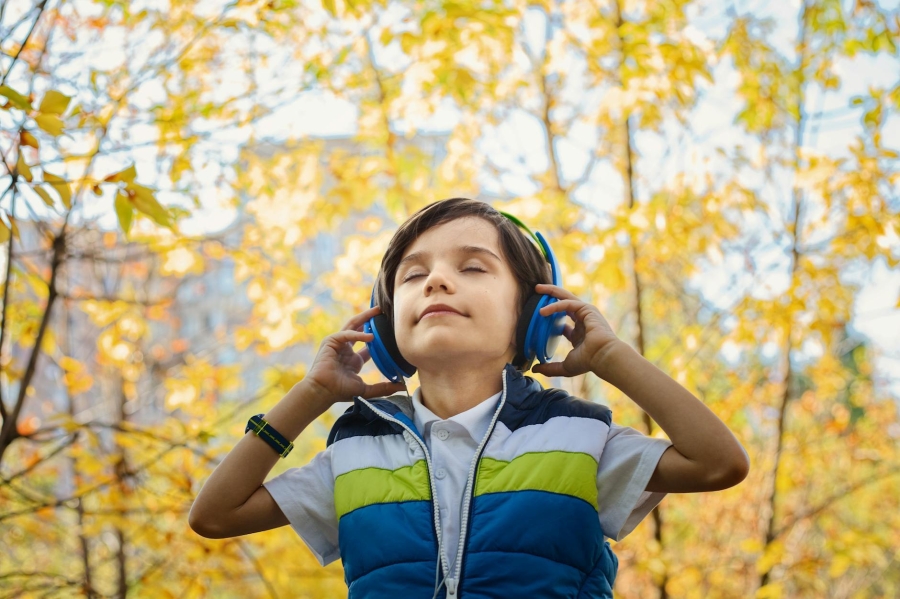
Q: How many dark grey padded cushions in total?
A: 2